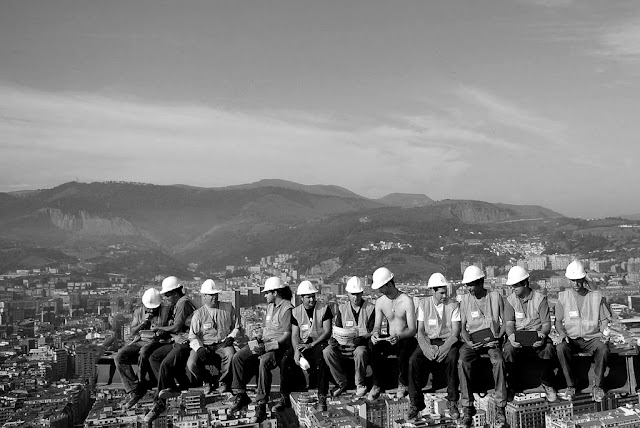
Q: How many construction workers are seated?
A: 11